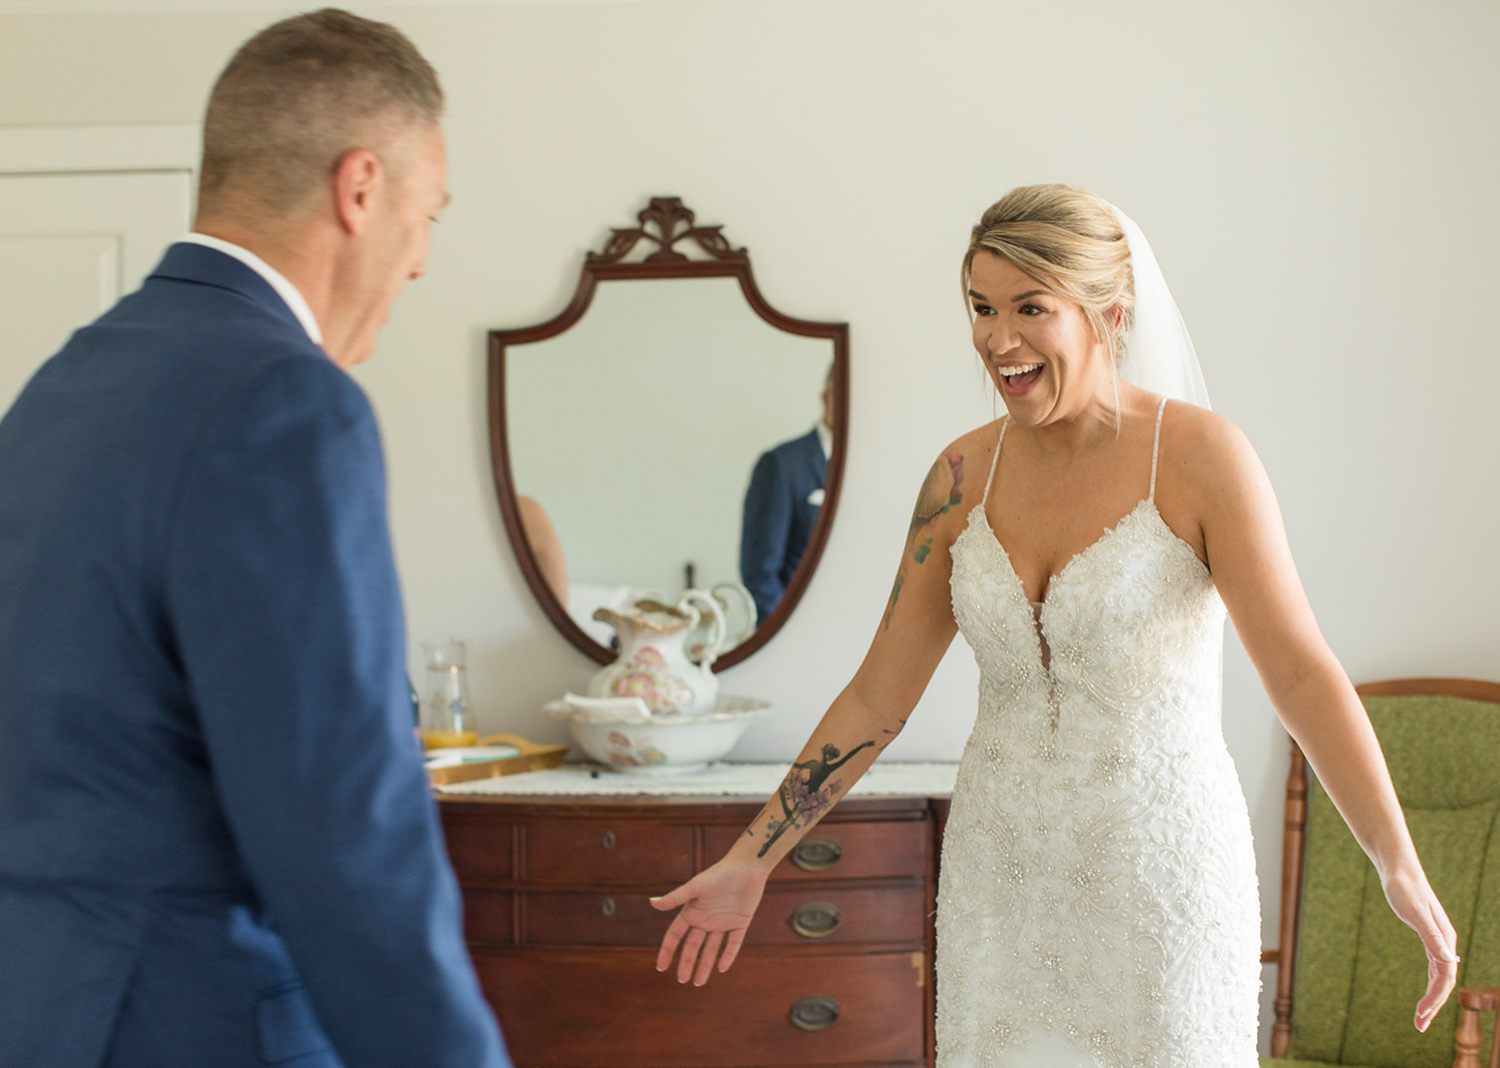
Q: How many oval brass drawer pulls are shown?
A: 3